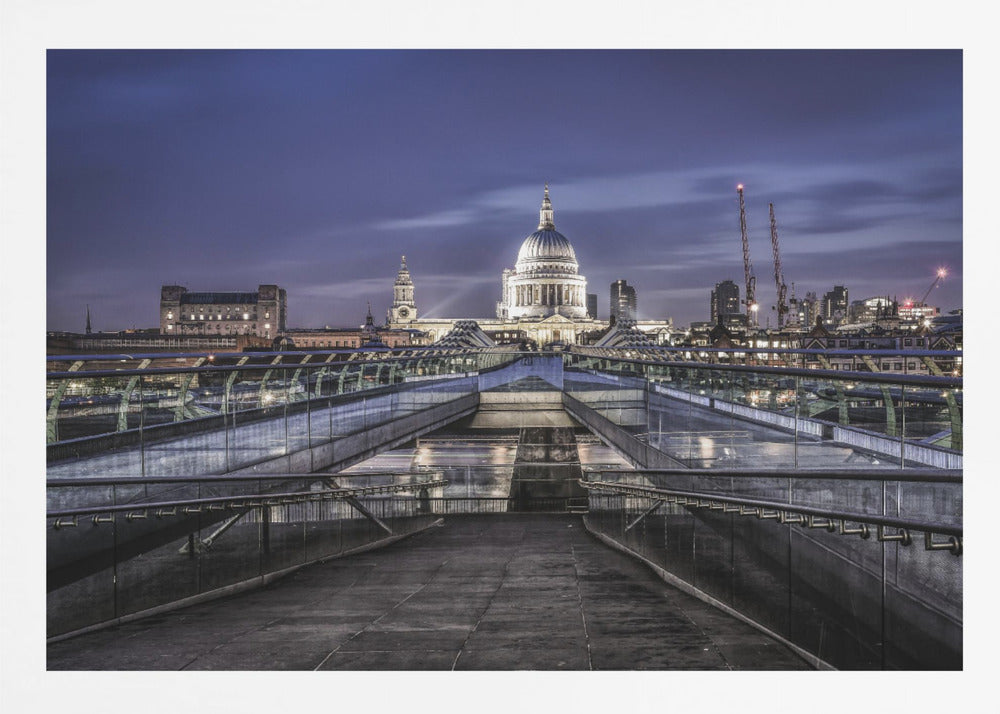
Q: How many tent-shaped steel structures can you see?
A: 2